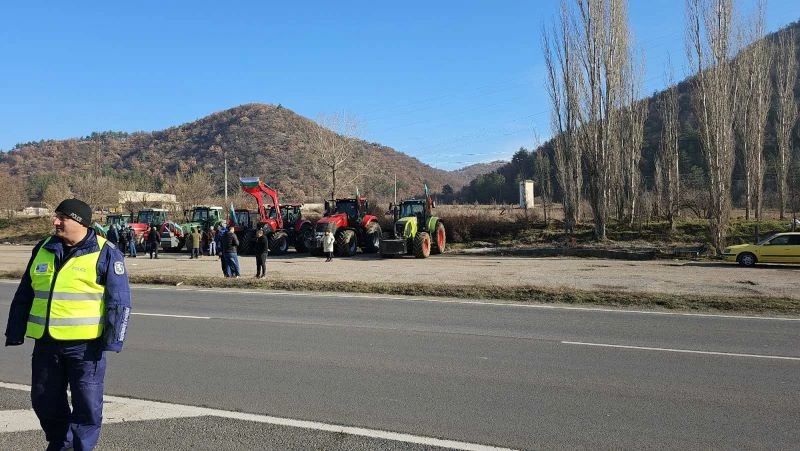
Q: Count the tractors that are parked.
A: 7